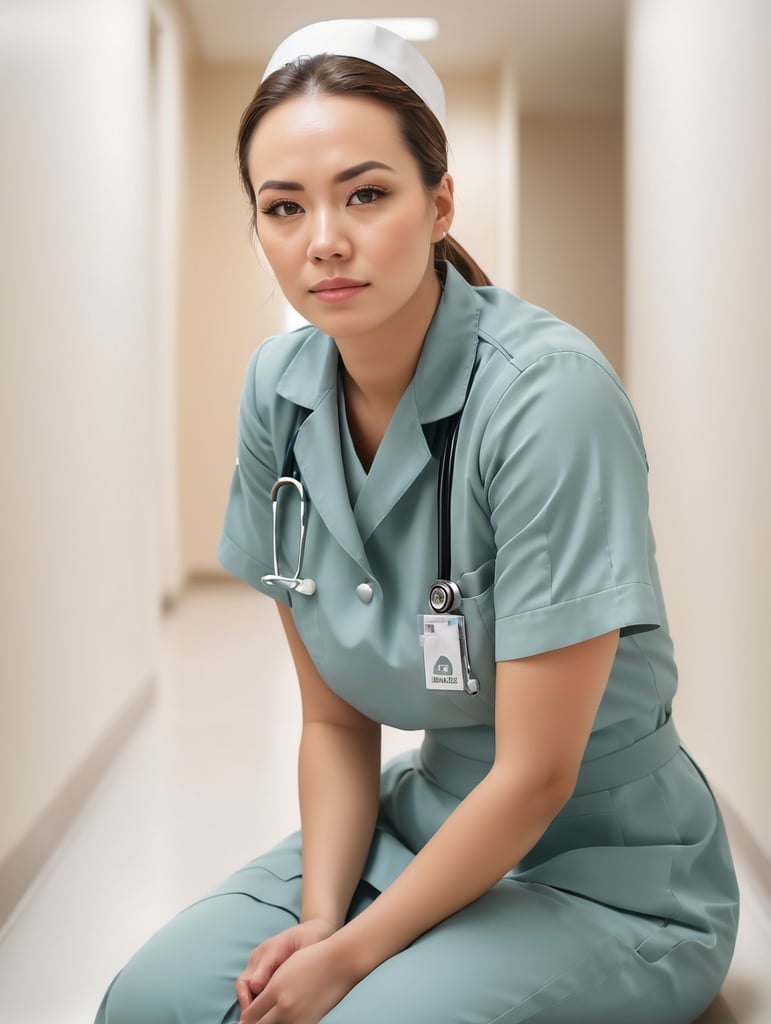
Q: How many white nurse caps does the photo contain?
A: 1